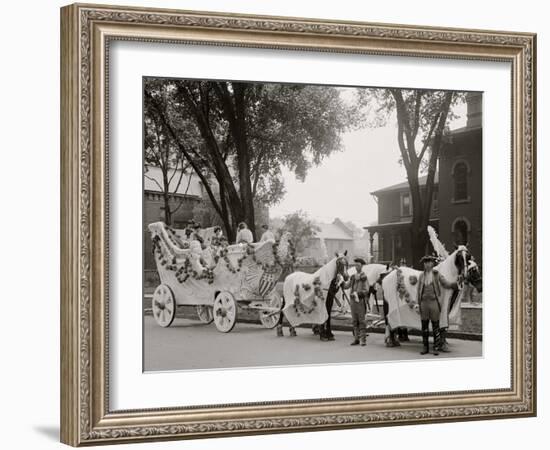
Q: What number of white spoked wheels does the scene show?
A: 4